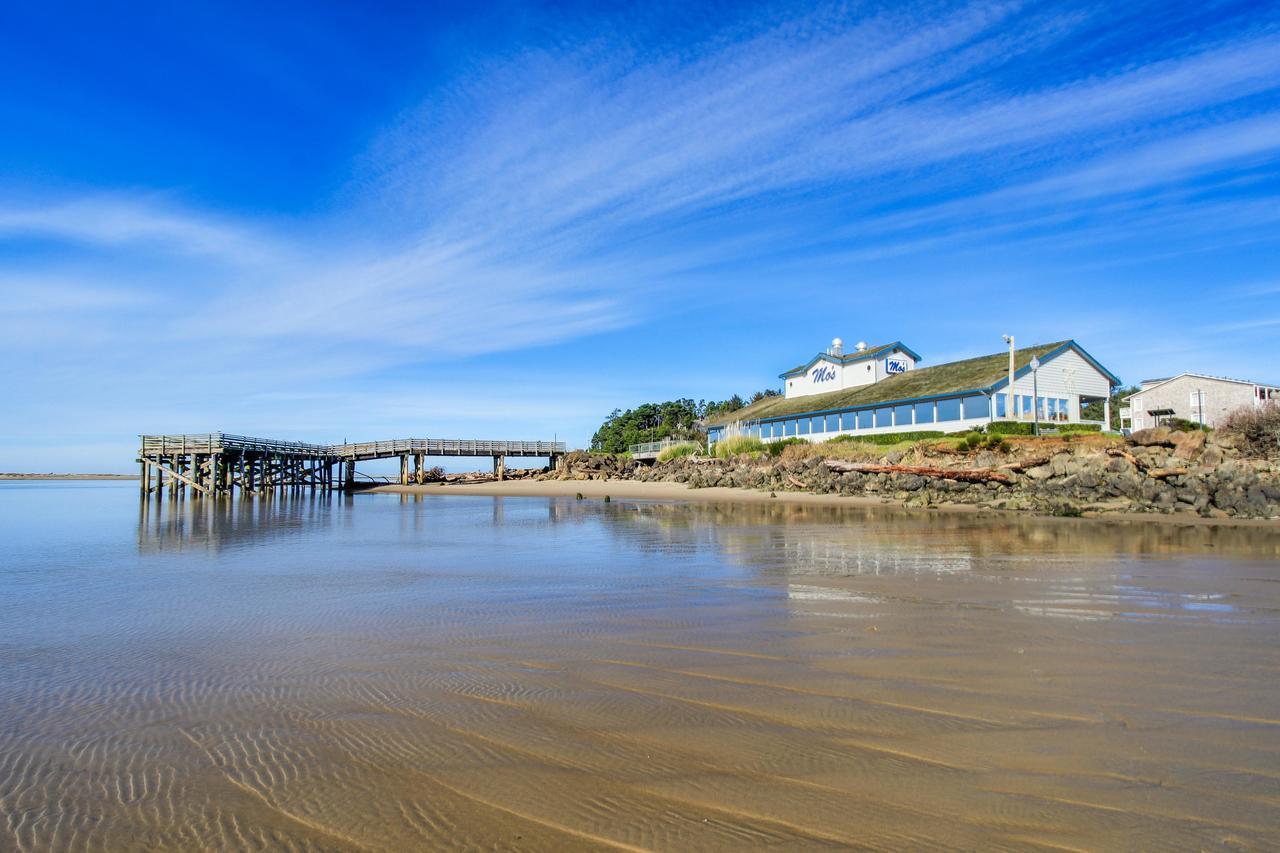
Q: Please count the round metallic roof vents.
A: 2